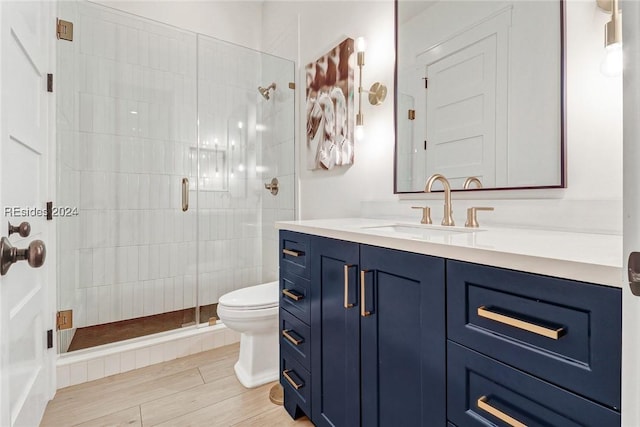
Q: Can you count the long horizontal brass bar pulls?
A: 2